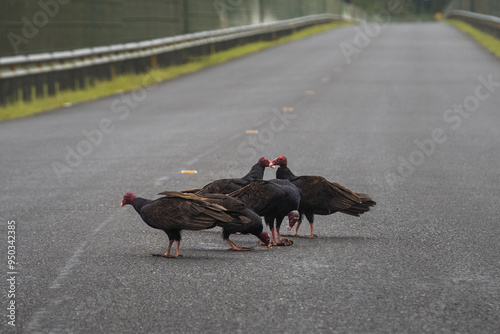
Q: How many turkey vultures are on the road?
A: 5